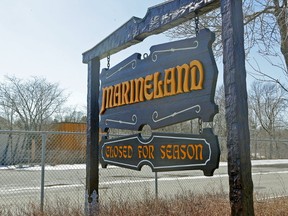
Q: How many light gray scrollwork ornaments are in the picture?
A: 4